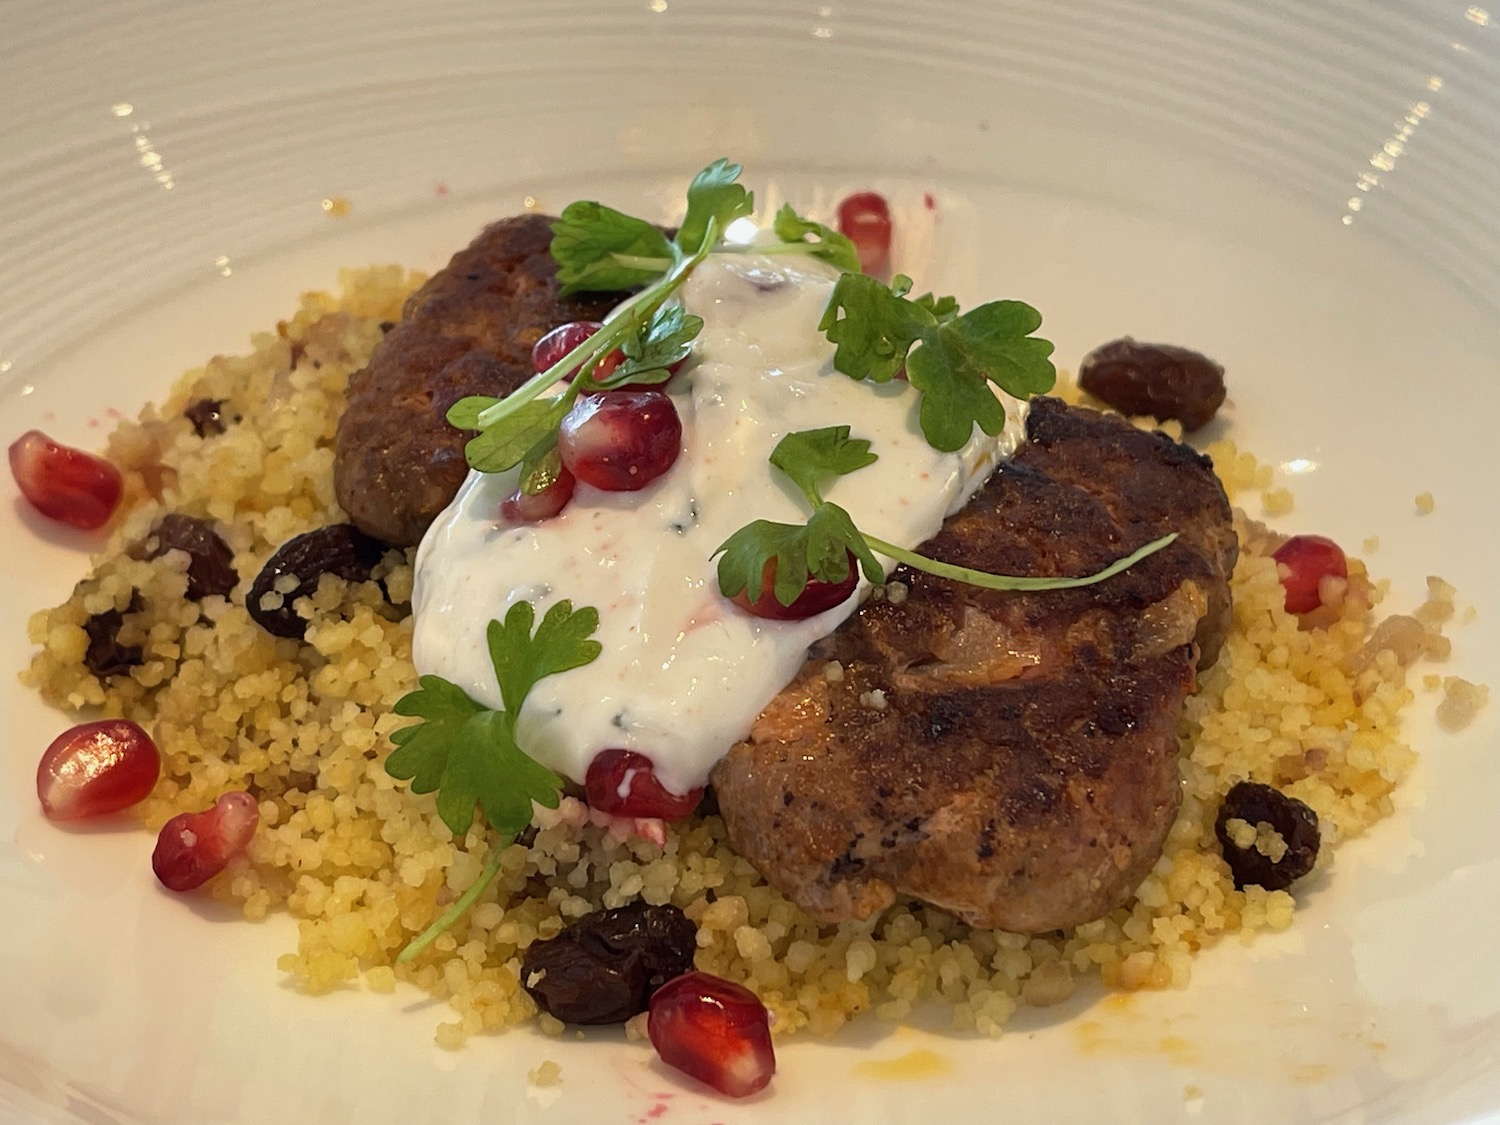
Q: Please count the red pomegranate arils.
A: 12